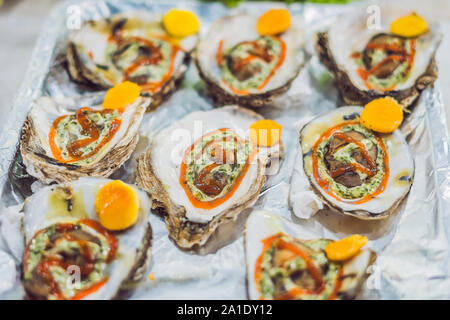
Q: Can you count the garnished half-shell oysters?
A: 8